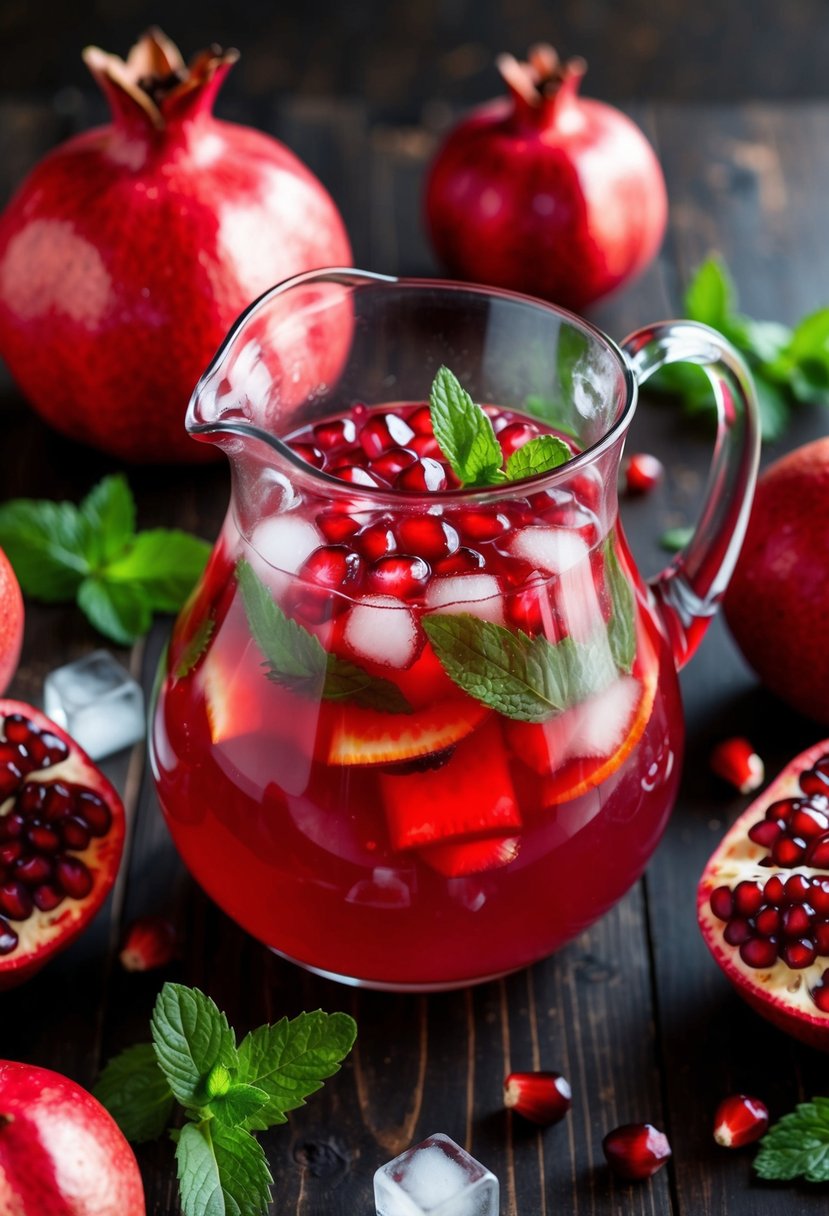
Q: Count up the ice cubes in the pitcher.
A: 5